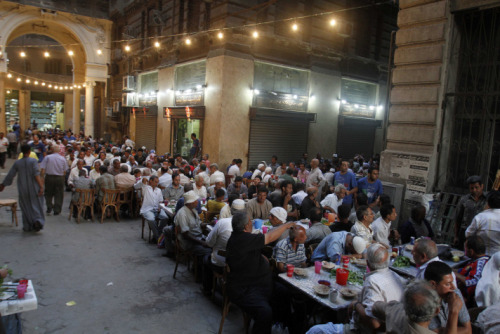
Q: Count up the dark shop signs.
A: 4